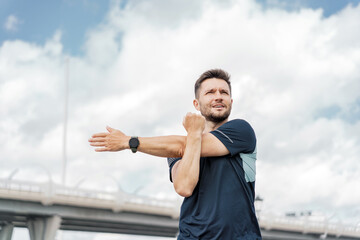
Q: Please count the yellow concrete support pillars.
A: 0